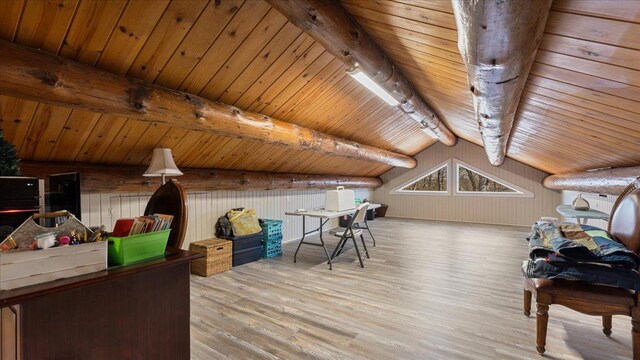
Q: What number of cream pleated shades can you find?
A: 1